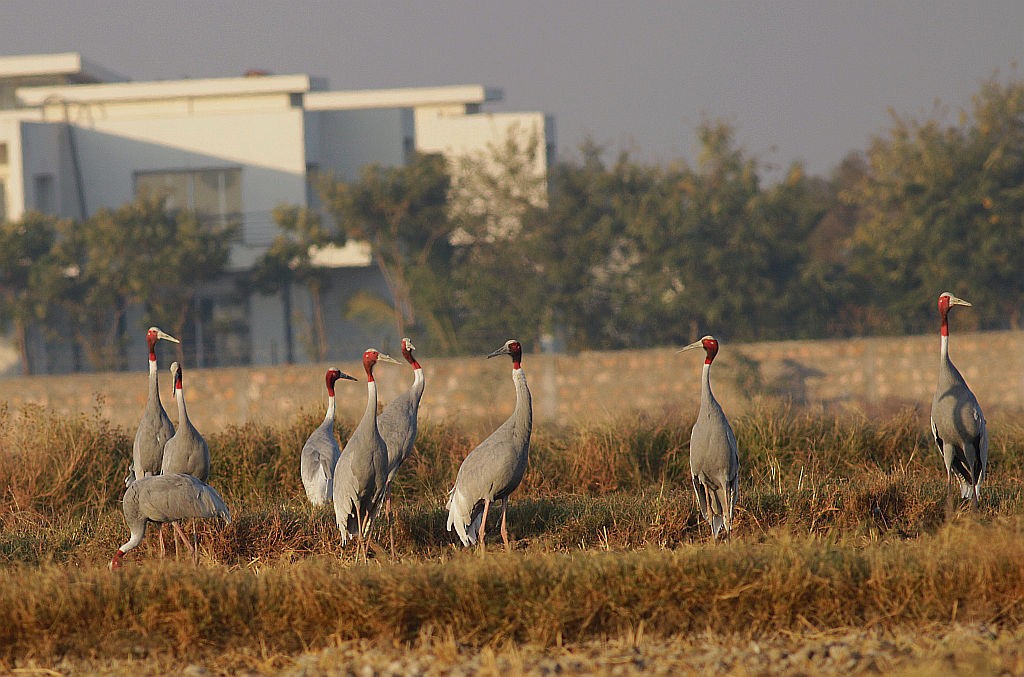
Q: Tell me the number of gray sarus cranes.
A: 9